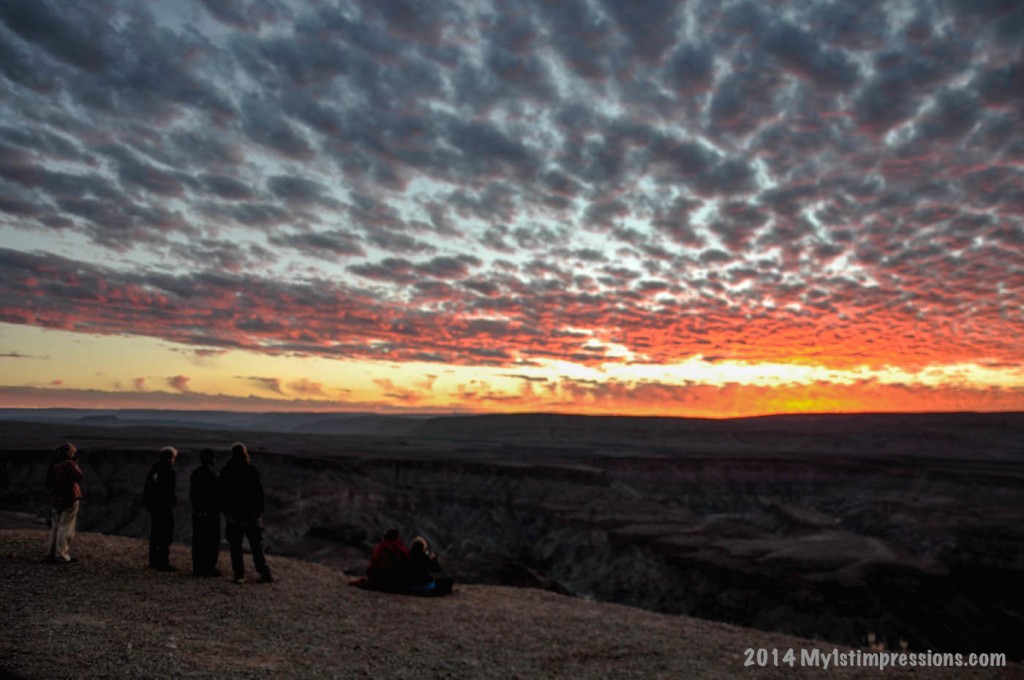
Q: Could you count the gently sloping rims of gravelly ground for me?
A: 1